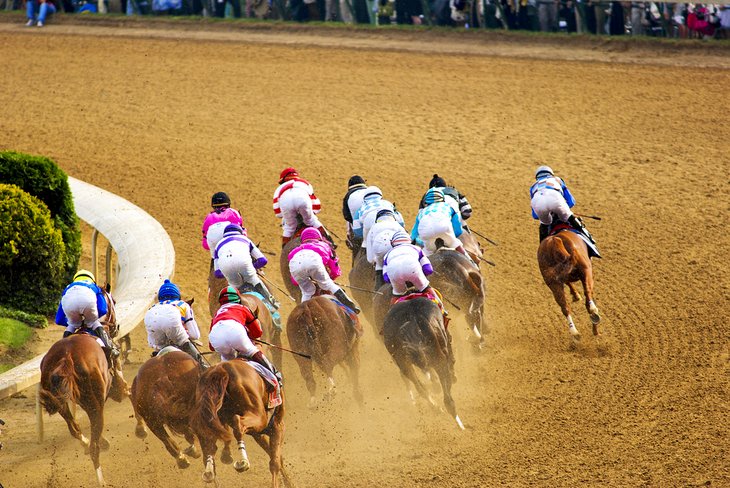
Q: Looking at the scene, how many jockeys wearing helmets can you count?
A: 14